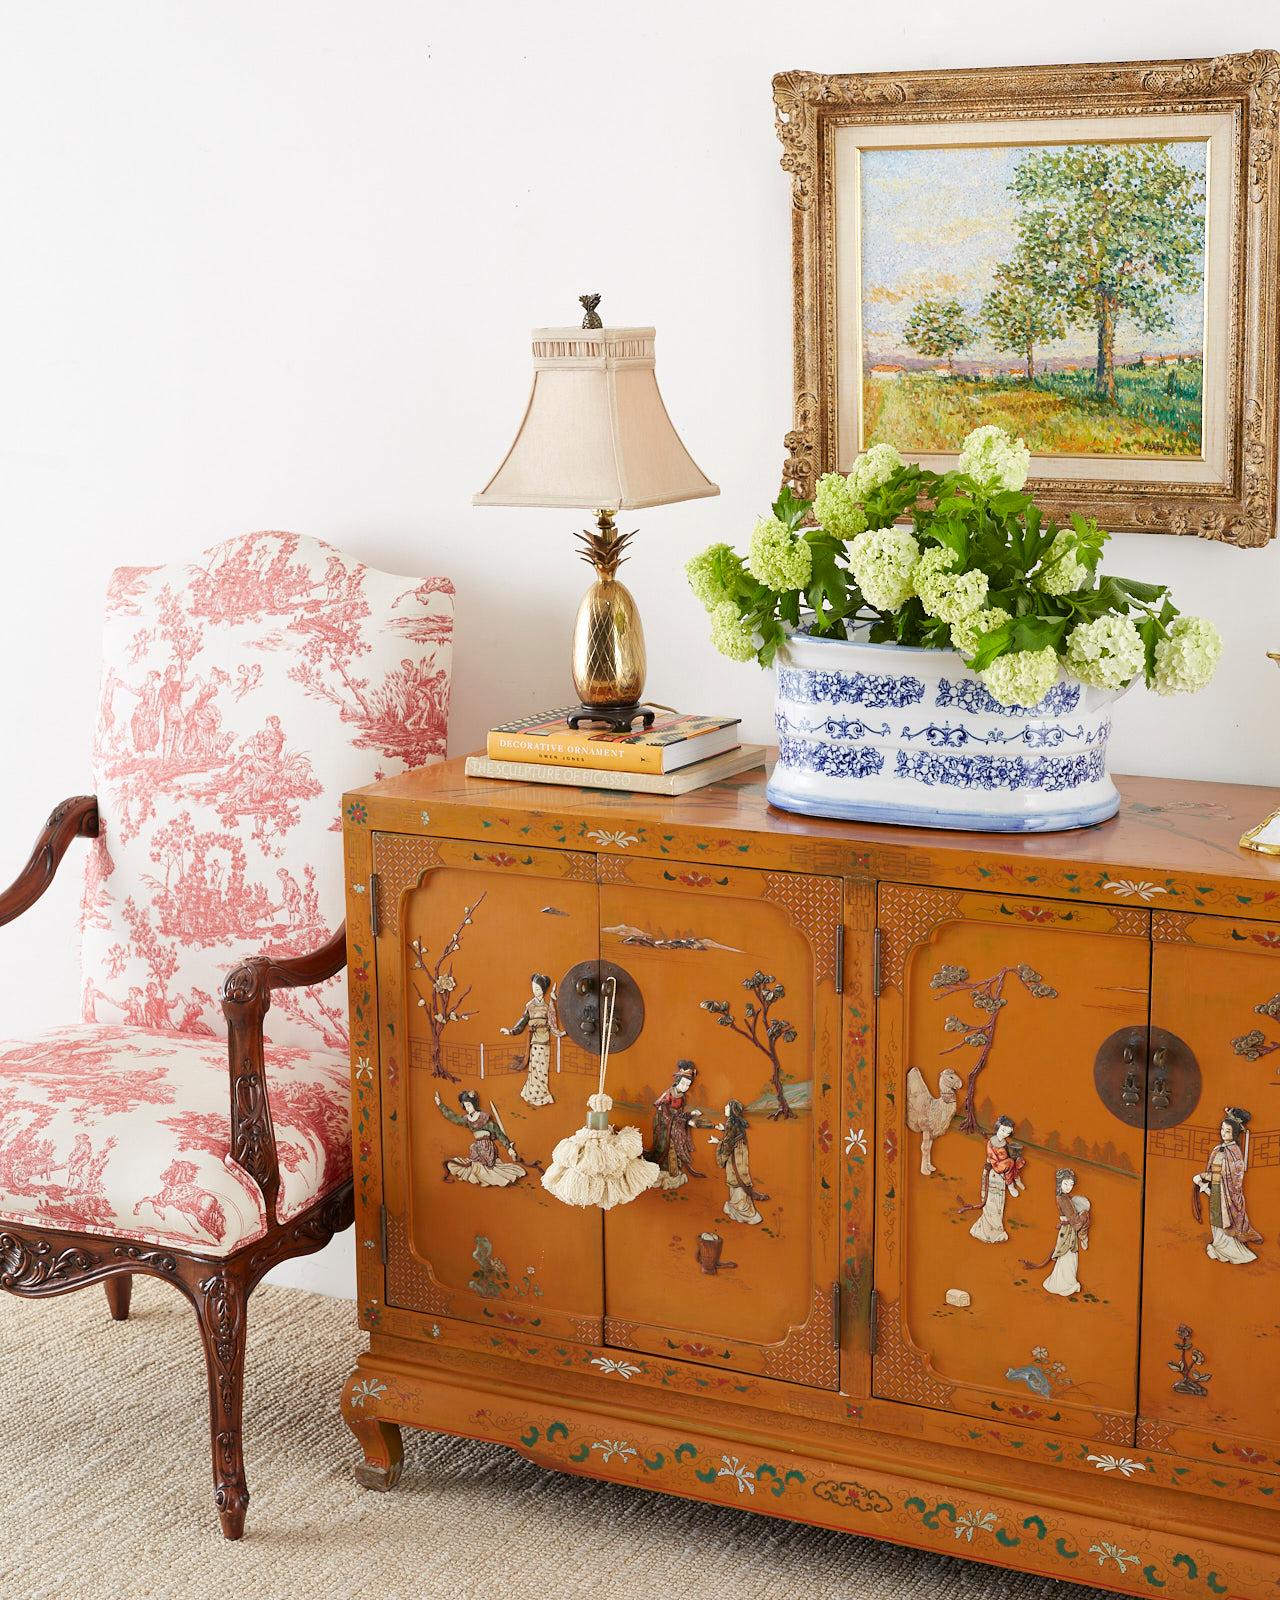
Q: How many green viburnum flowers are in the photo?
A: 13